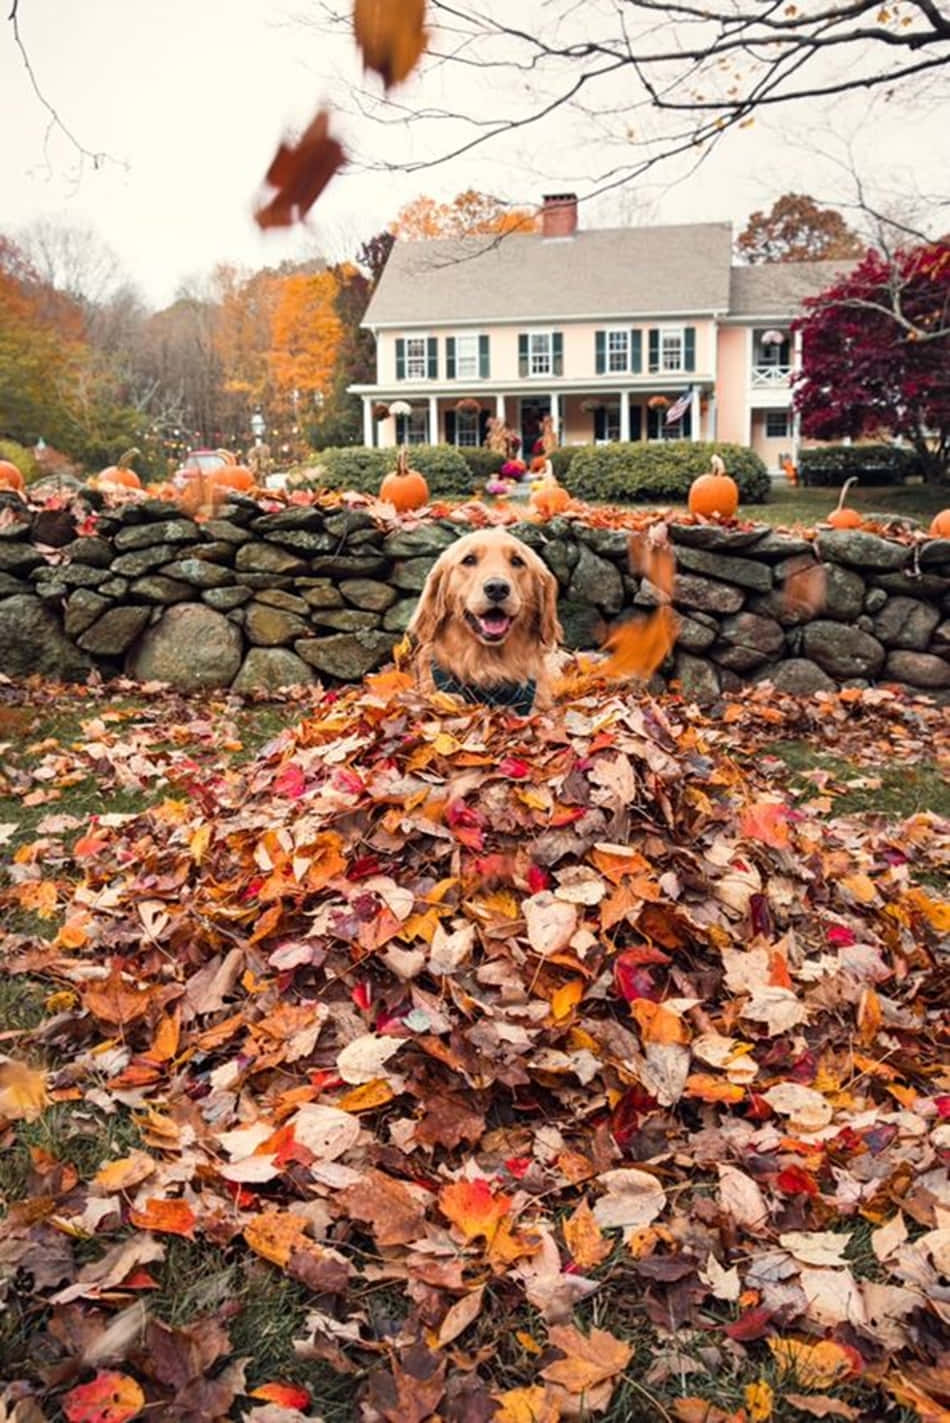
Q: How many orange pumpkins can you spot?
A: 8